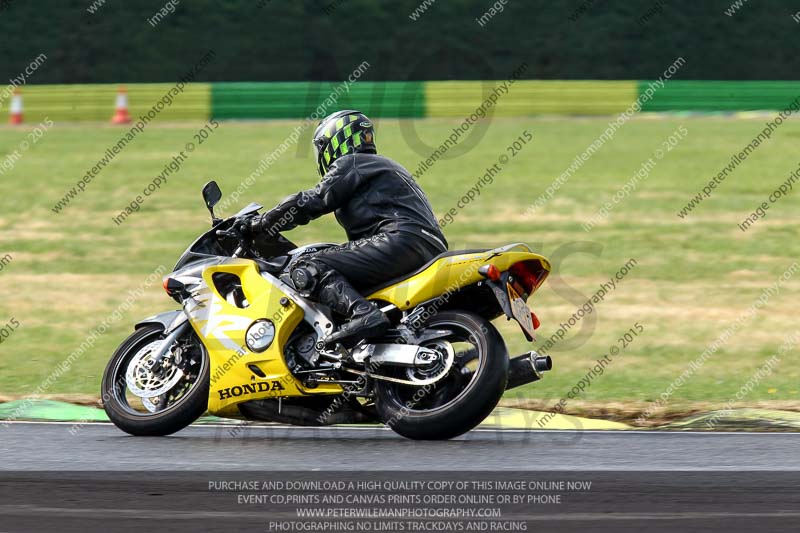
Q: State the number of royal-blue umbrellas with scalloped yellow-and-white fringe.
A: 0